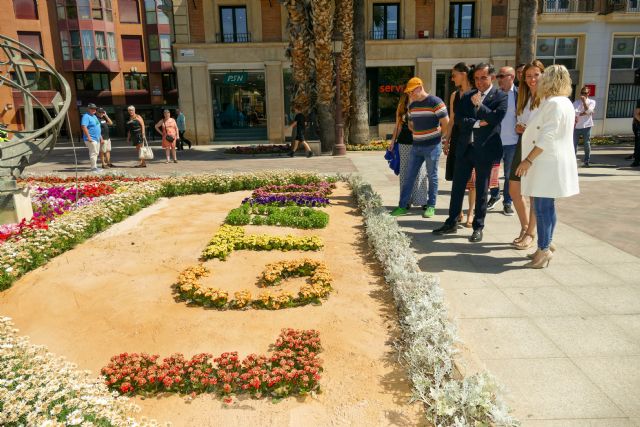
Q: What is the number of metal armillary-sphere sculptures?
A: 1